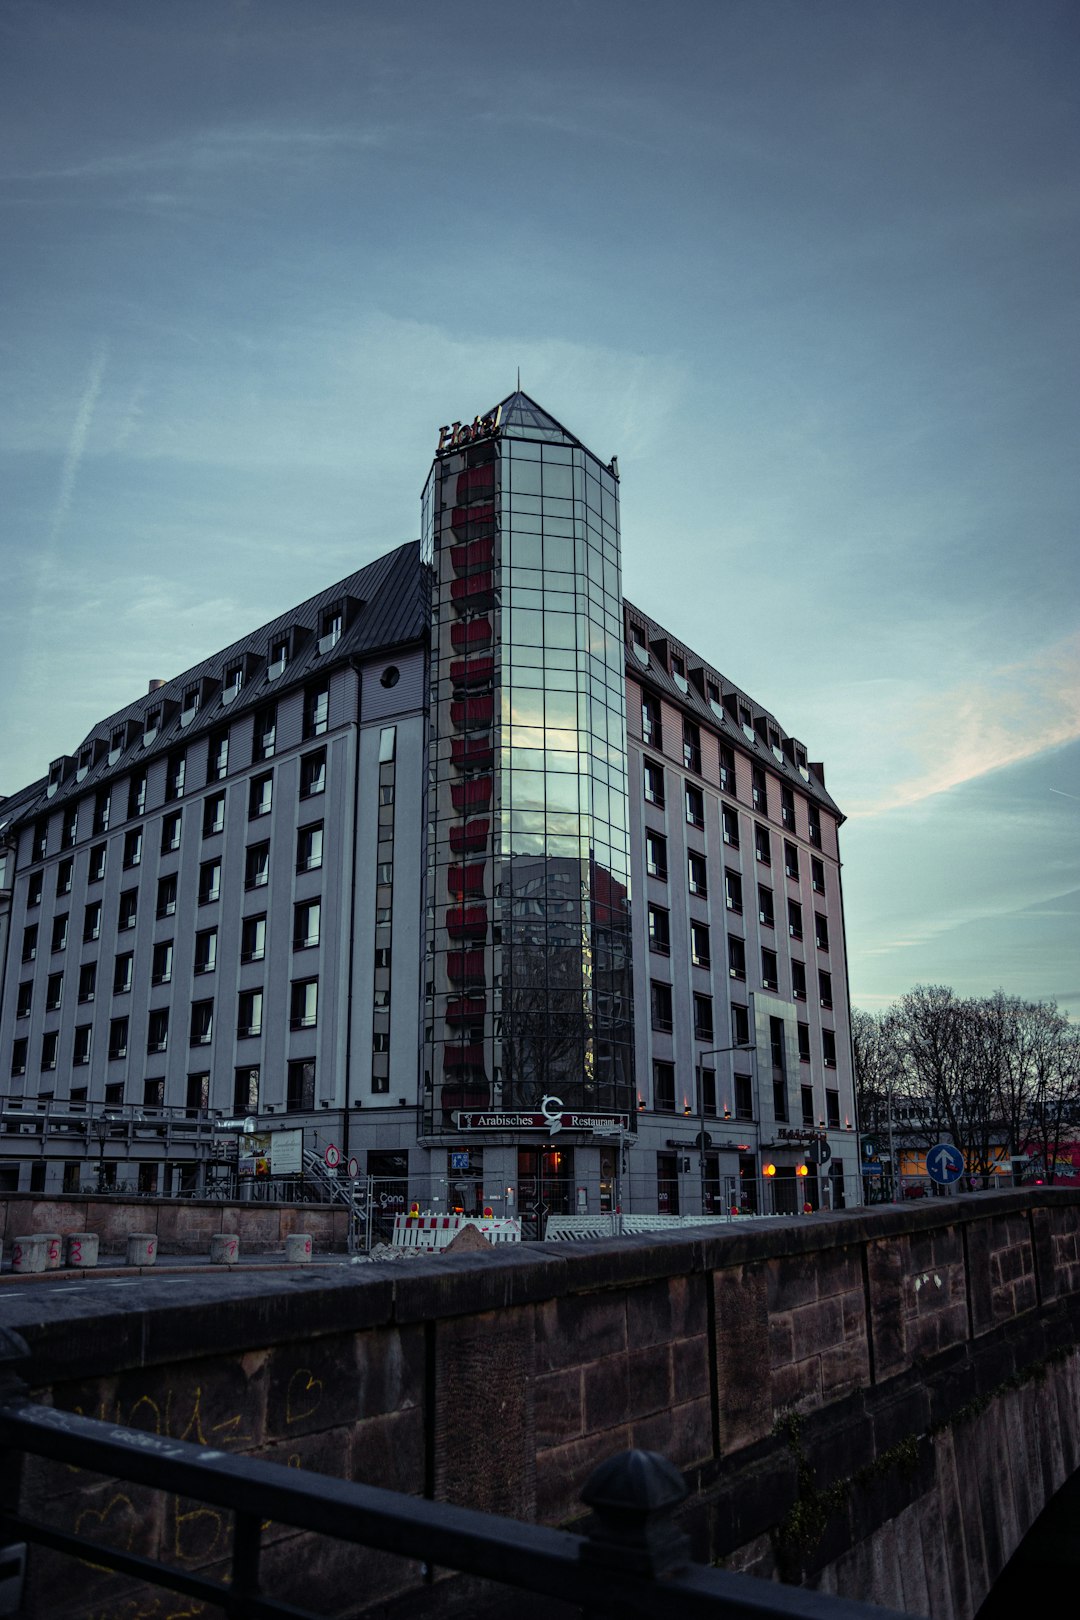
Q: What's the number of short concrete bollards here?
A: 6